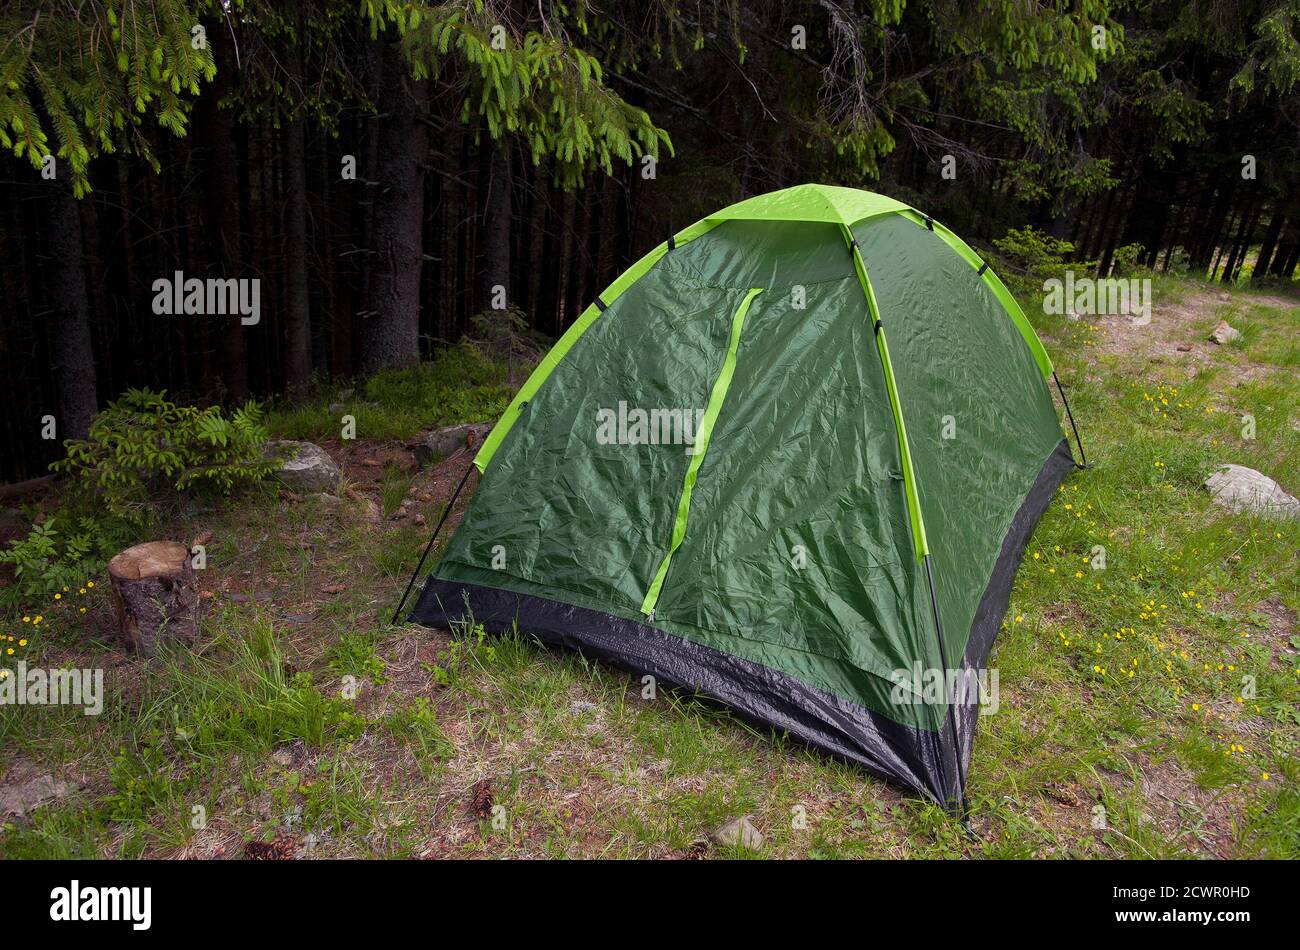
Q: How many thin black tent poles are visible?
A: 3